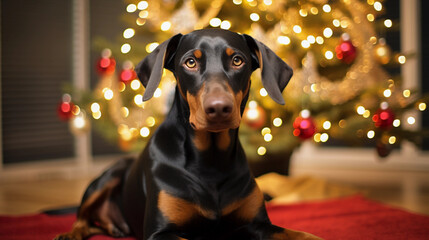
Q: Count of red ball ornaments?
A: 6